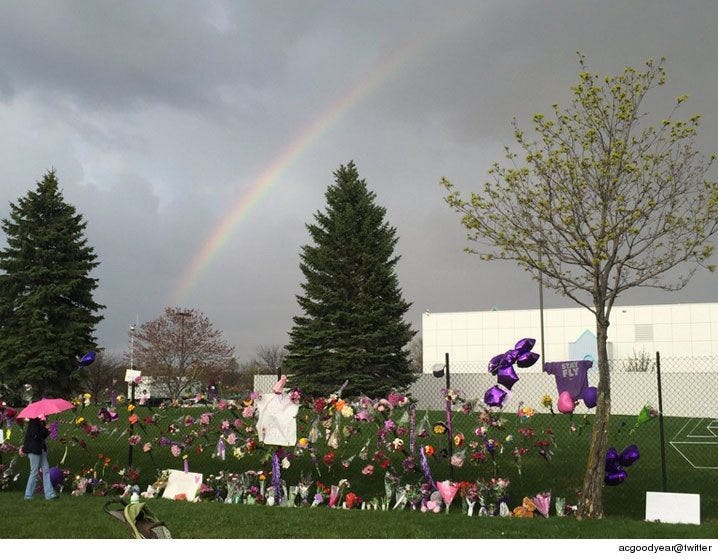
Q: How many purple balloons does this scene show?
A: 12